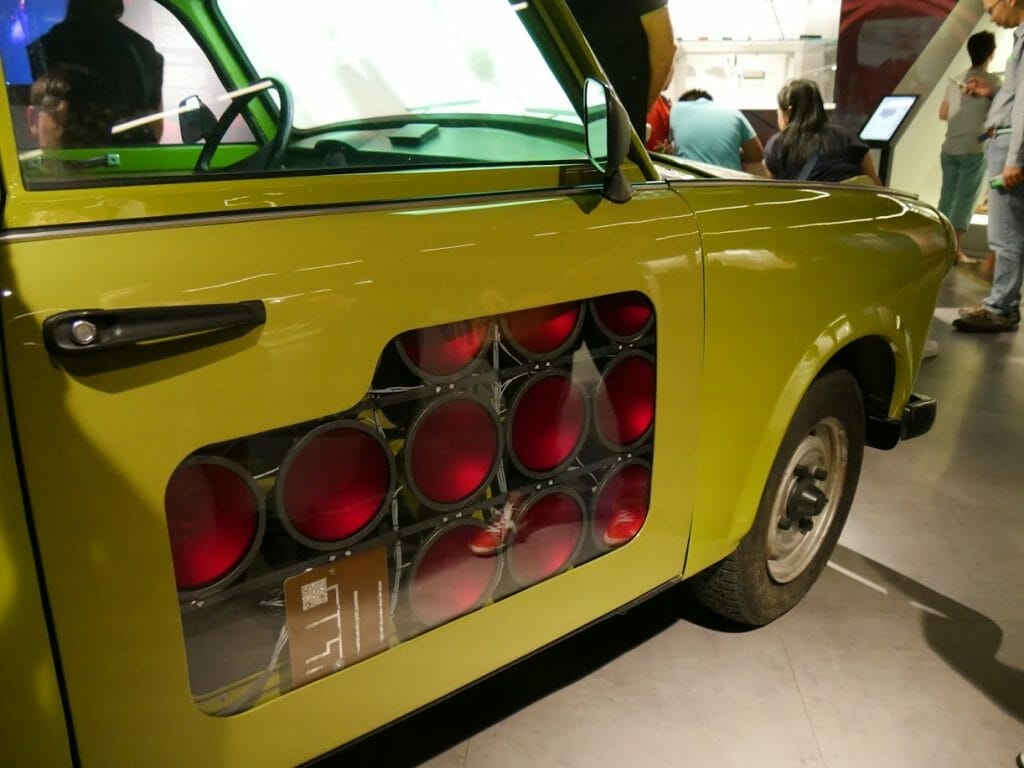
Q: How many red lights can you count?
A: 11